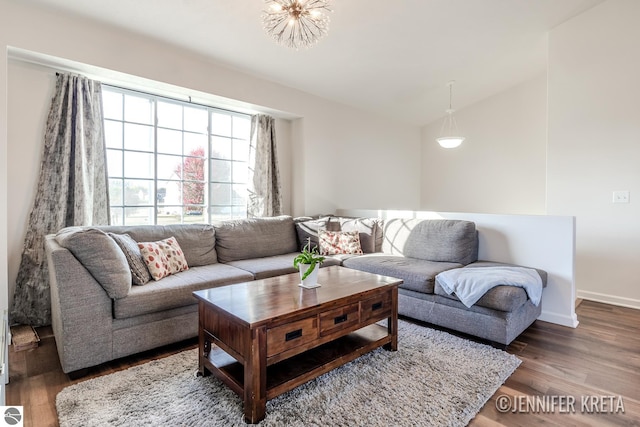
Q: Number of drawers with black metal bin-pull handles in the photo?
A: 3